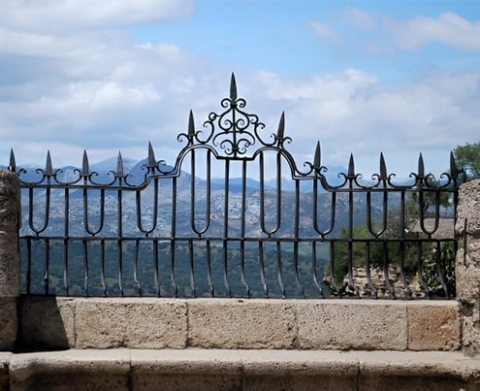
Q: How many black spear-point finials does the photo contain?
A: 13